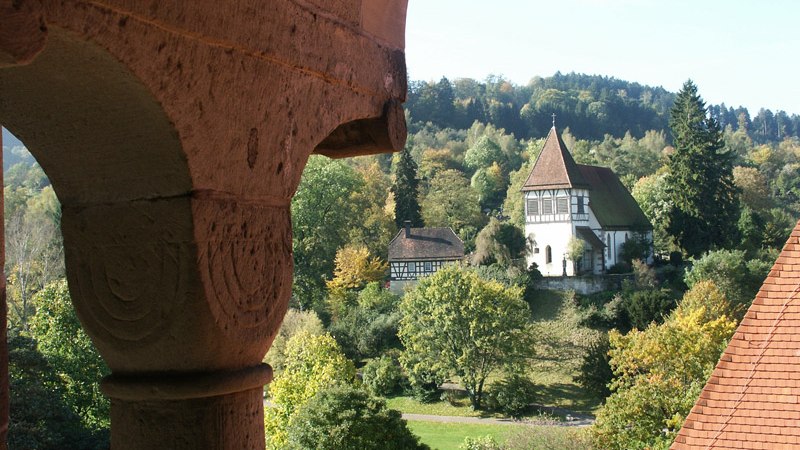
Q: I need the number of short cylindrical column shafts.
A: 1